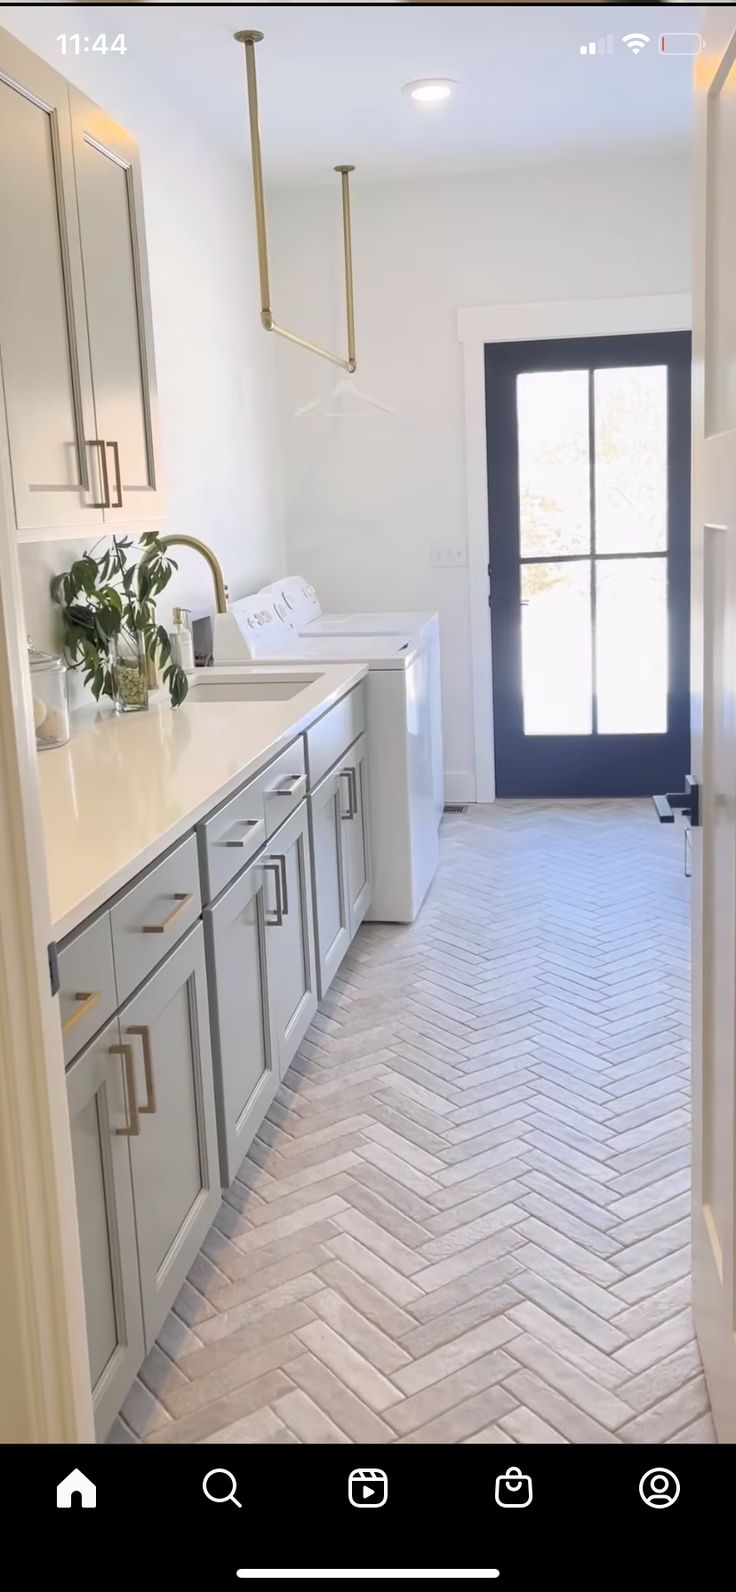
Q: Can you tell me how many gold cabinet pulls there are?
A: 12